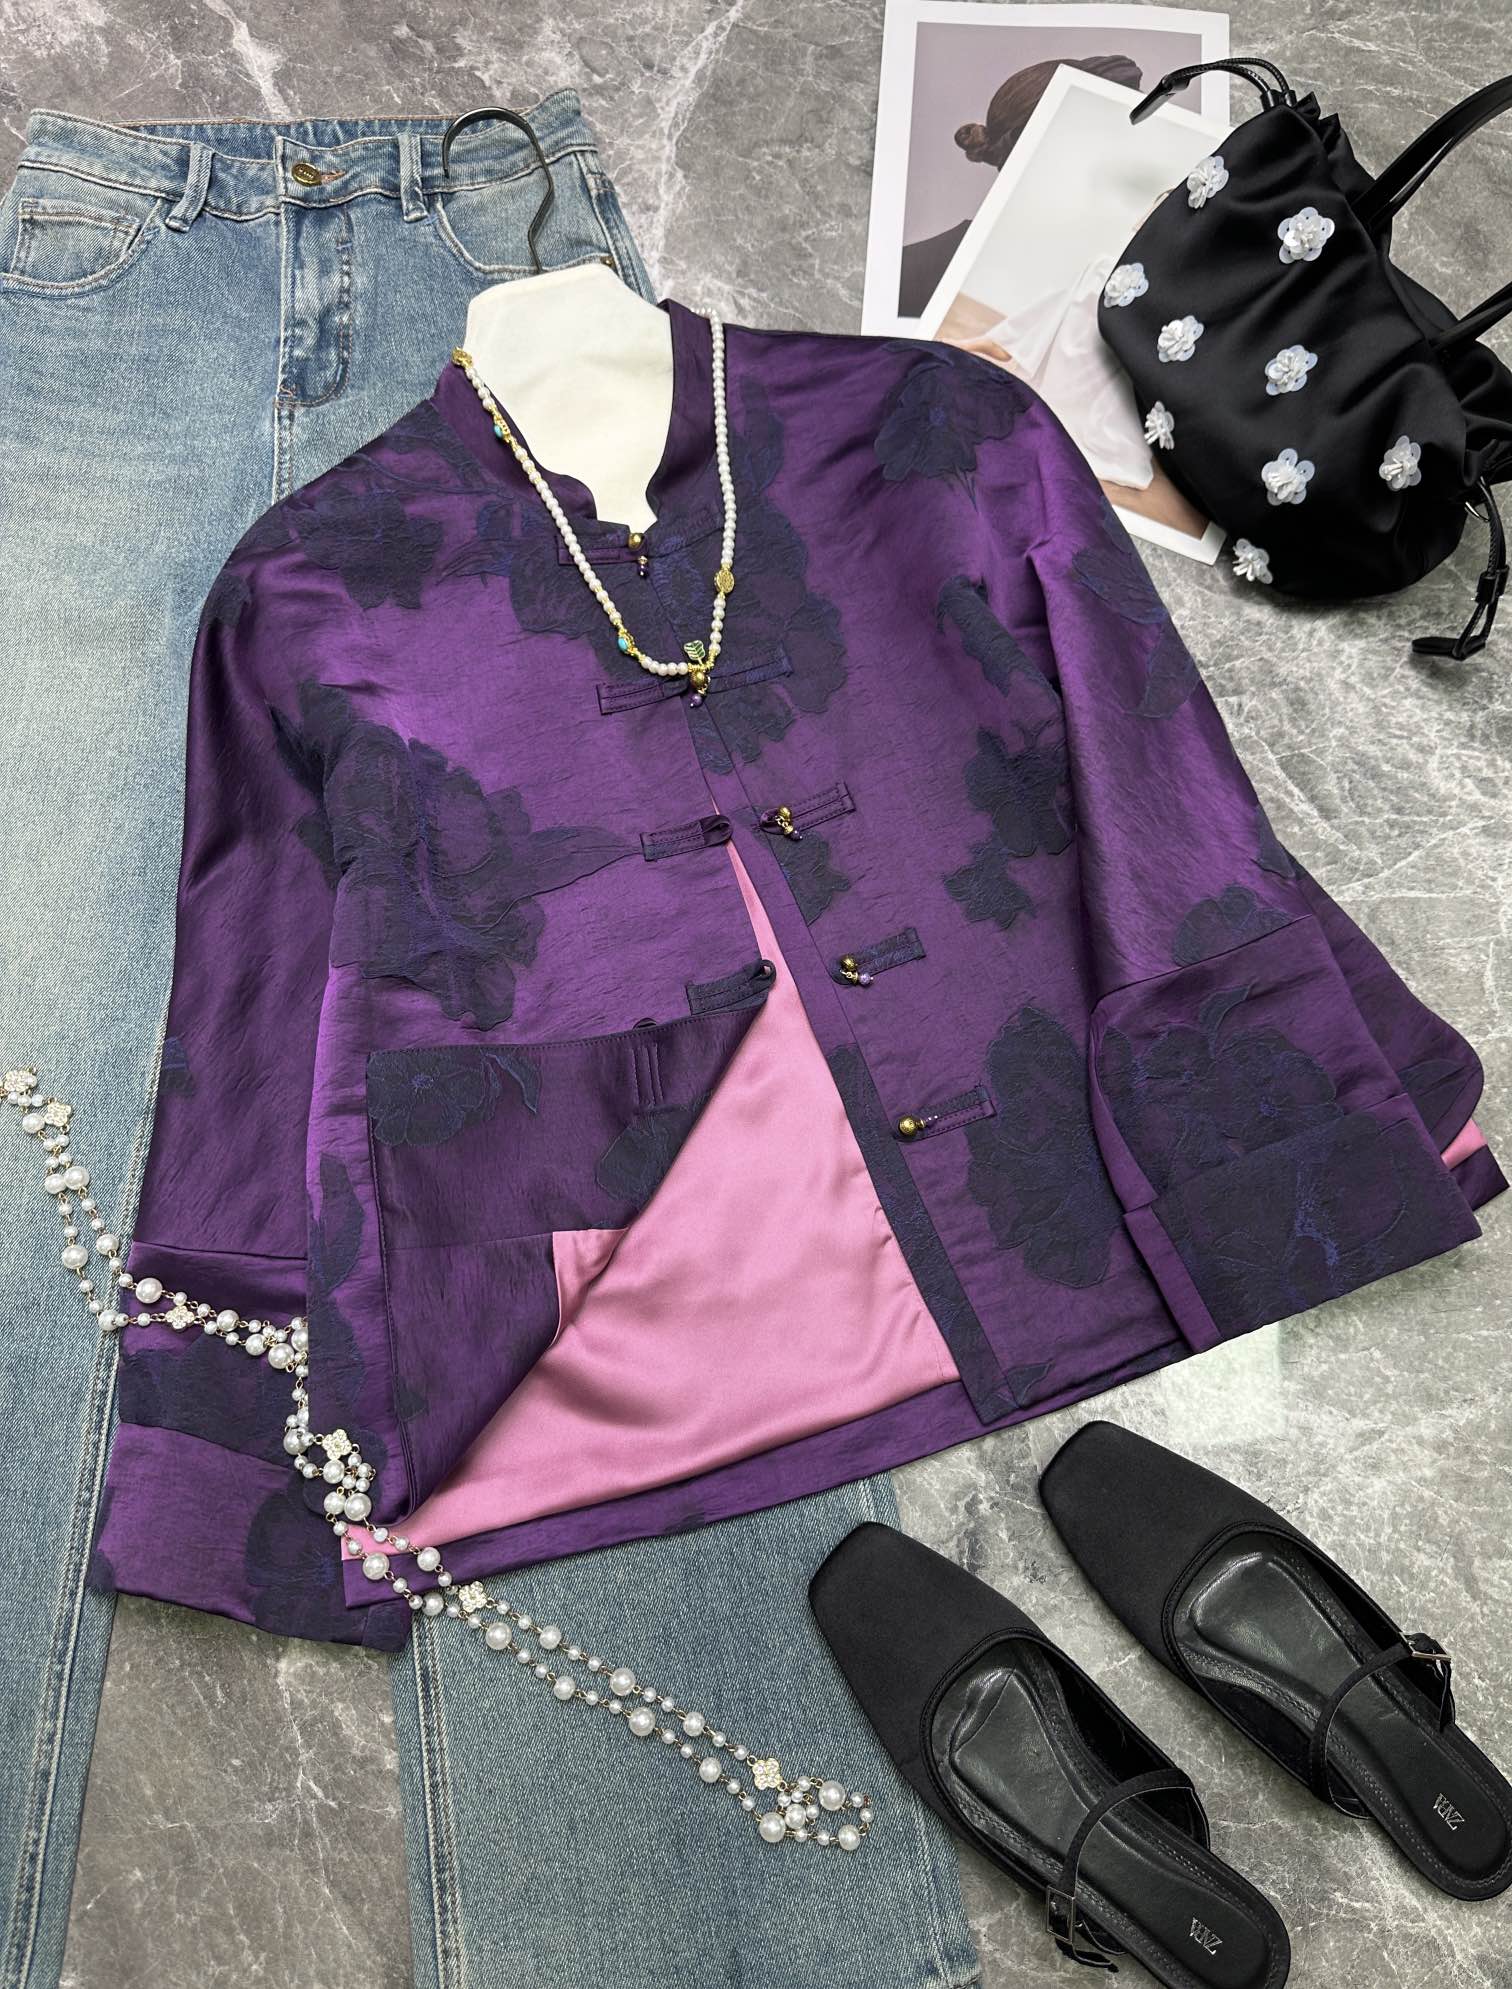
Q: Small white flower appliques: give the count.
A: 9